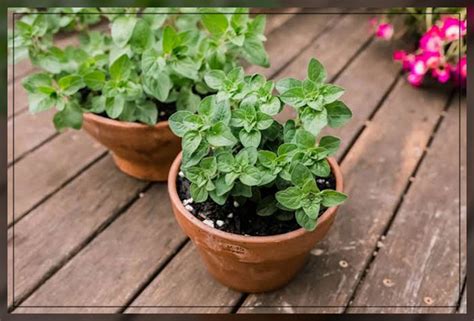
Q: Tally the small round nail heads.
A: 3